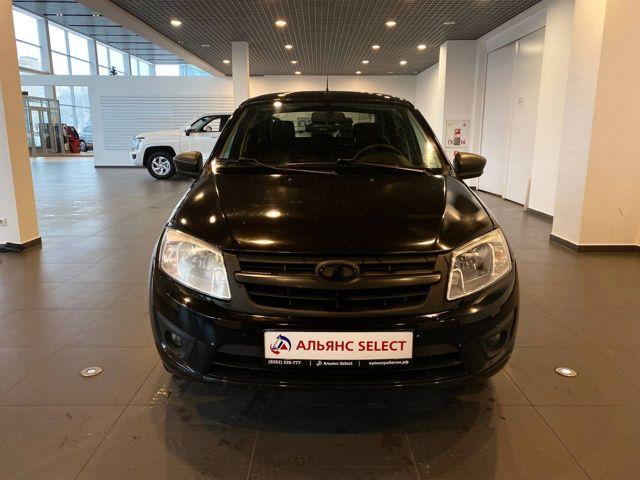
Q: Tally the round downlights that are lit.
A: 12